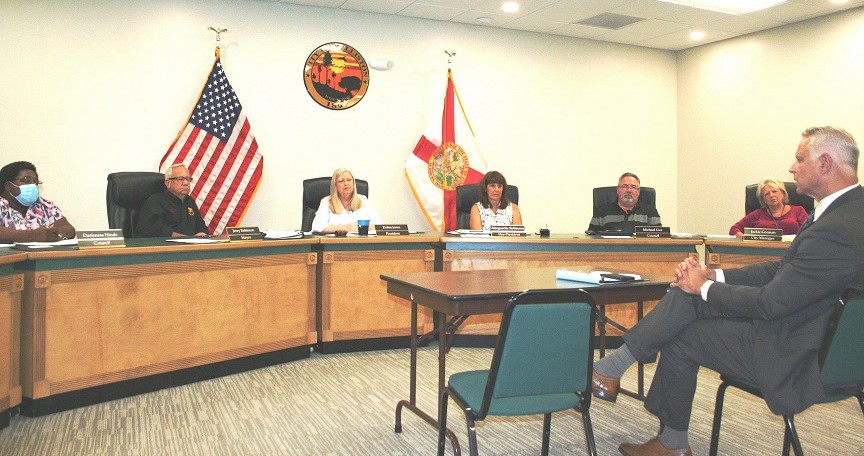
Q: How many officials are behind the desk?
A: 6